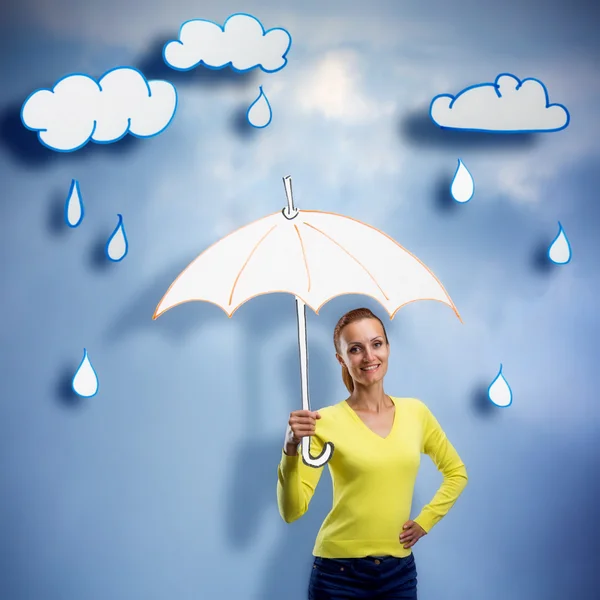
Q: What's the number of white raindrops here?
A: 7